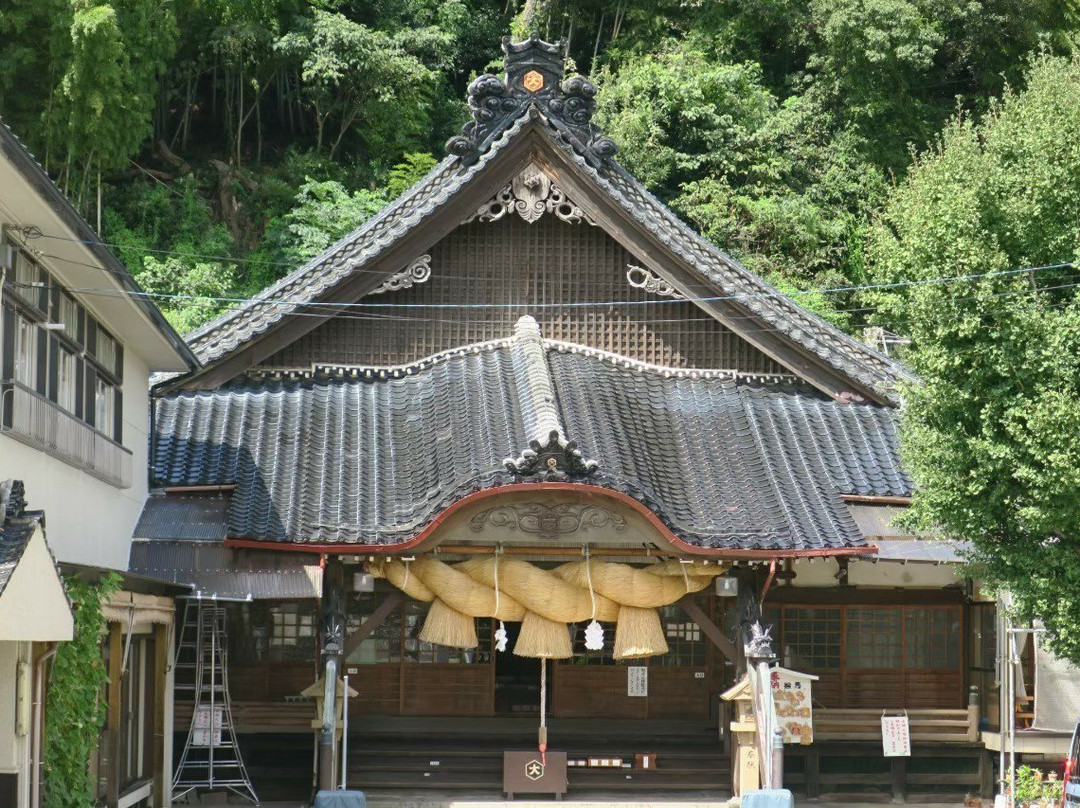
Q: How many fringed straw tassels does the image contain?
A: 3